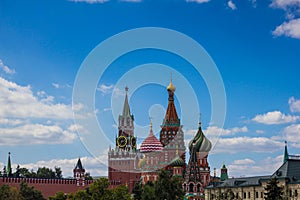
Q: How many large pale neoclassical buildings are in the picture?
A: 1